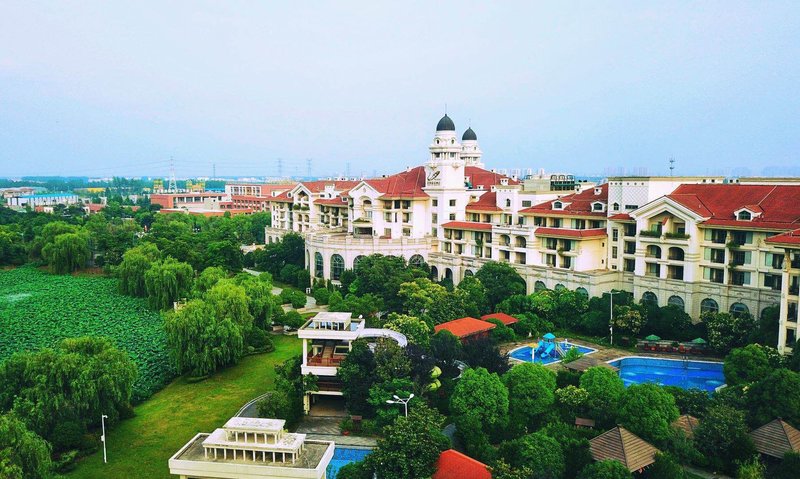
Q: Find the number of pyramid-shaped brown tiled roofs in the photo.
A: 3